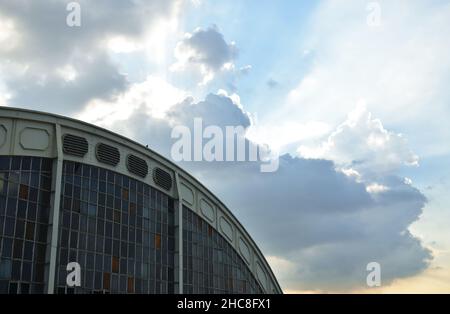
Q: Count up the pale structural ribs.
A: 2